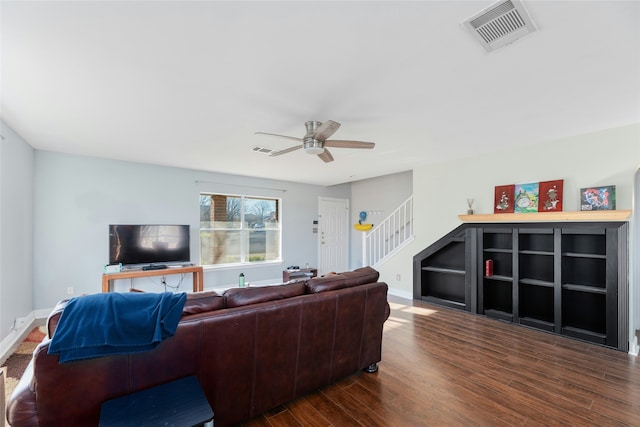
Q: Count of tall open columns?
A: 3